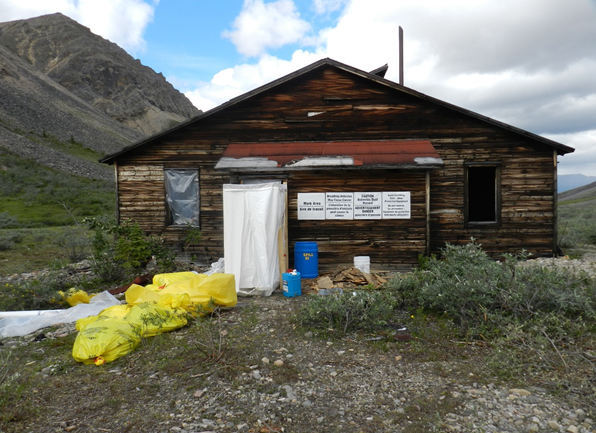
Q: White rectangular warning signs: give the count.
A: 4